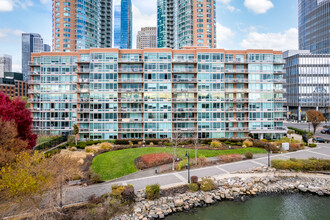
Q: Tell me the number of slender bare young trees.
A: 2